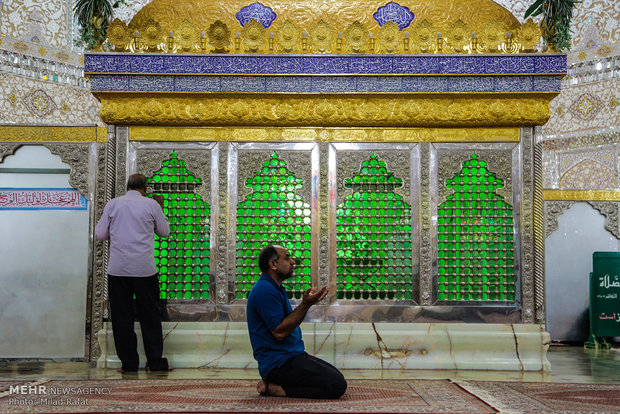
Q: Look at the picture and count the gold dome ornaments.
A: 13